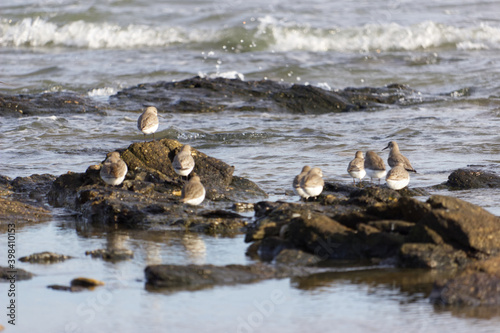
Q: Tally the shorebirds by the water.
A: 10